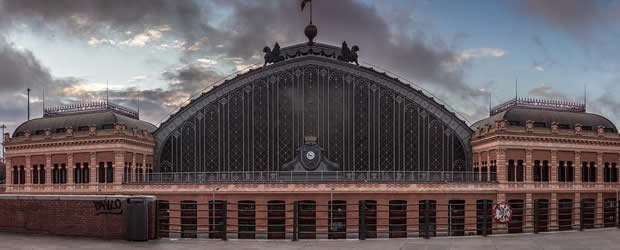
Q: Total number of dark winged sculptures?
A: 2